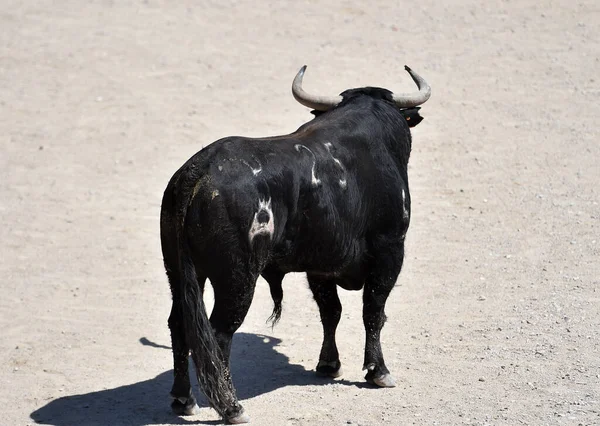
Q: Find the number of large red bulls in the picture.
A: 0